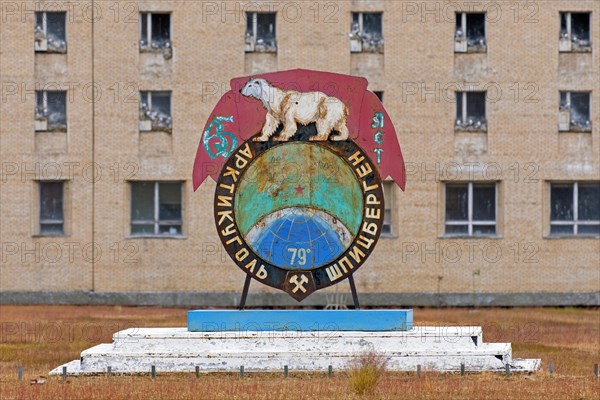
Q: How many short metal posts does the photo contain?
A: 13